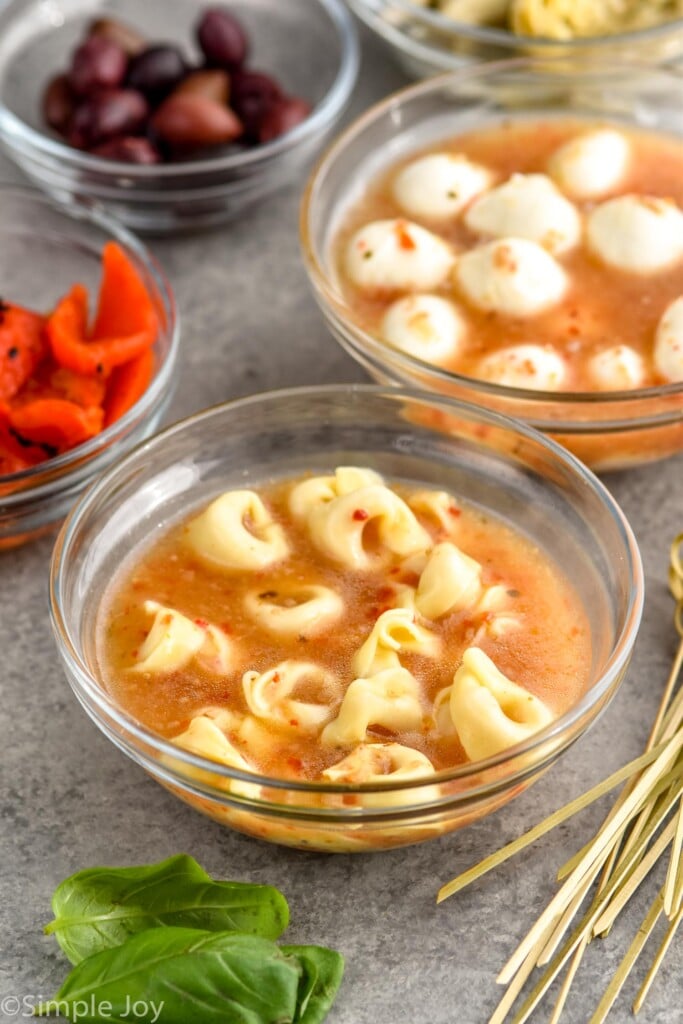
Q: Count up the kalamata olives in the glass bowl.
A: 11